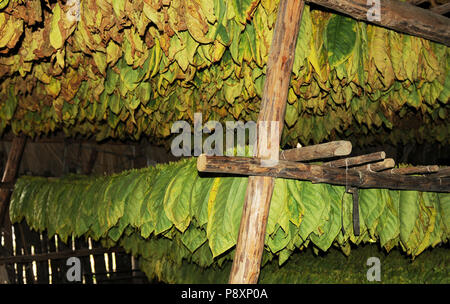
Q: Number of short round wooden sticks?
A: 4